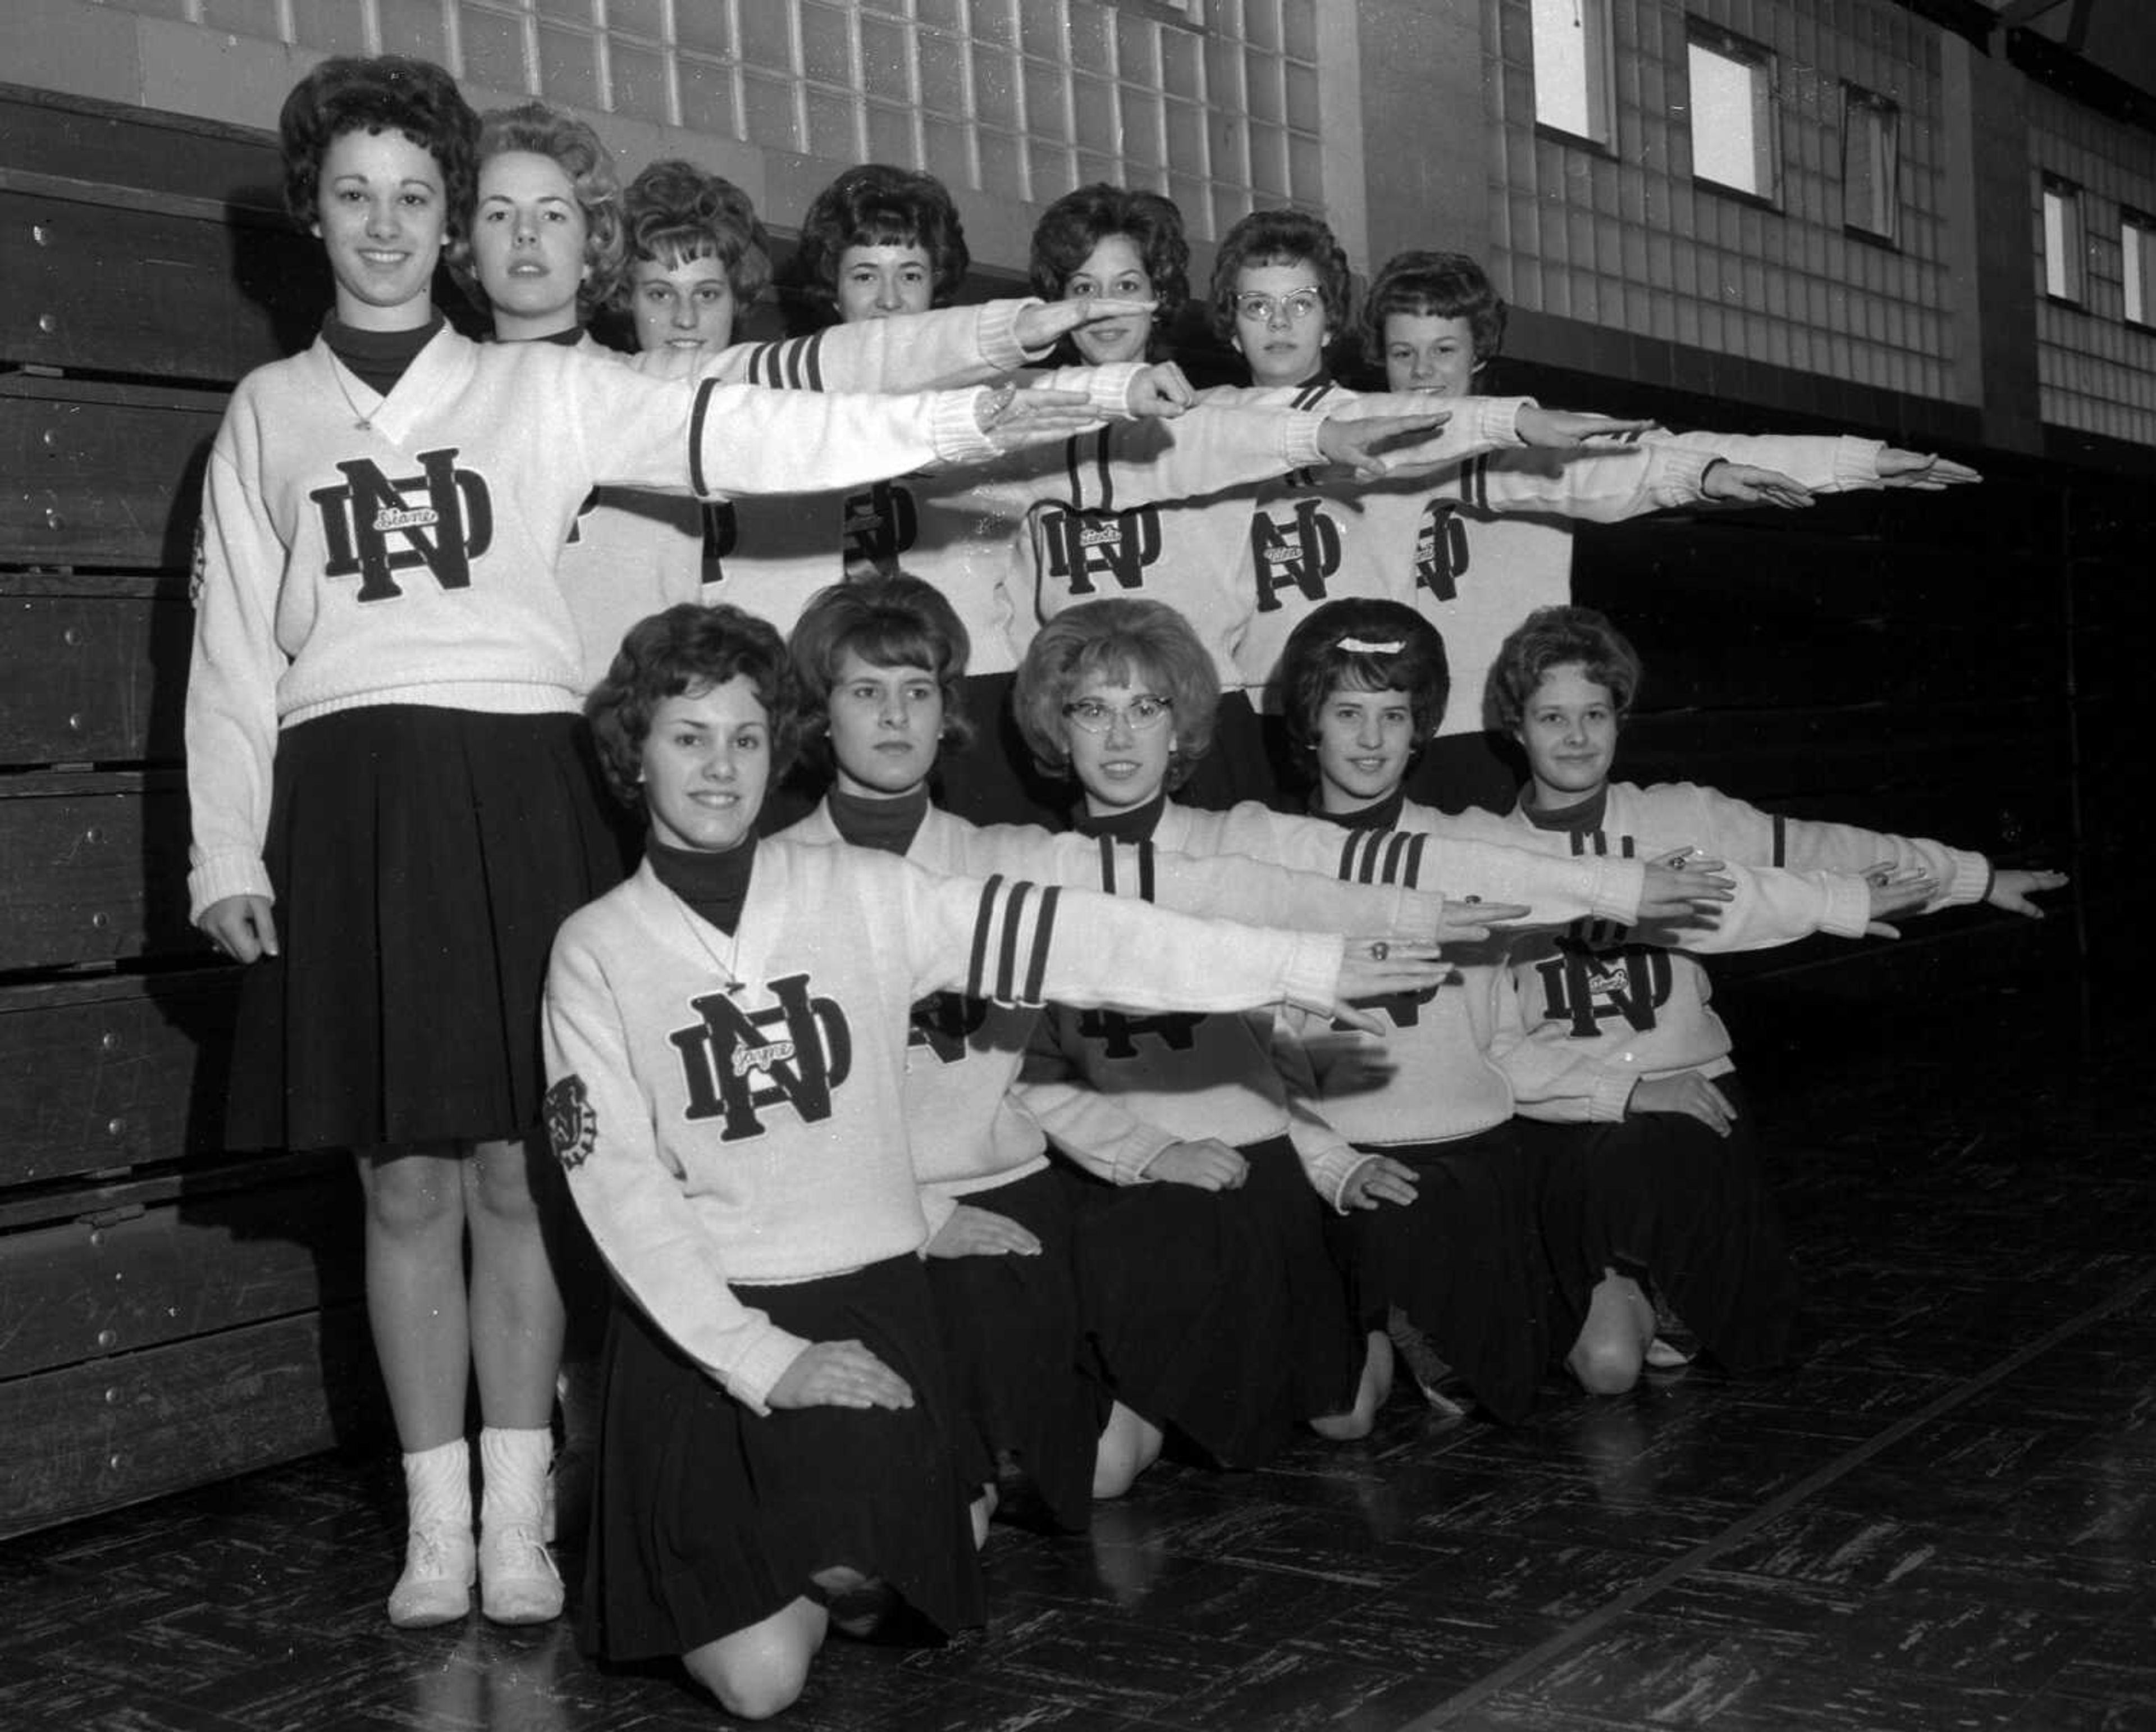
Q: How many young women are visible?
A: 12